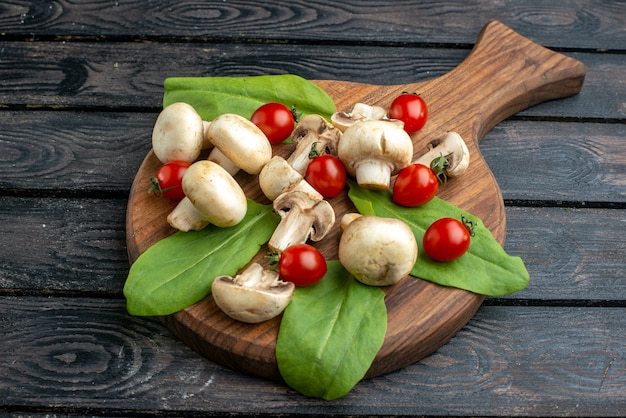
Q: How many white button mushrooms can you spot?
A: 11